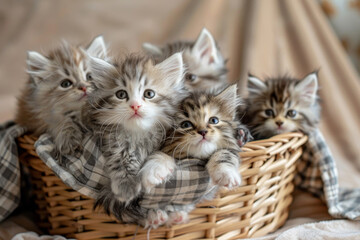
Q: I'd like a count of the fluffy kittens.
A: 5